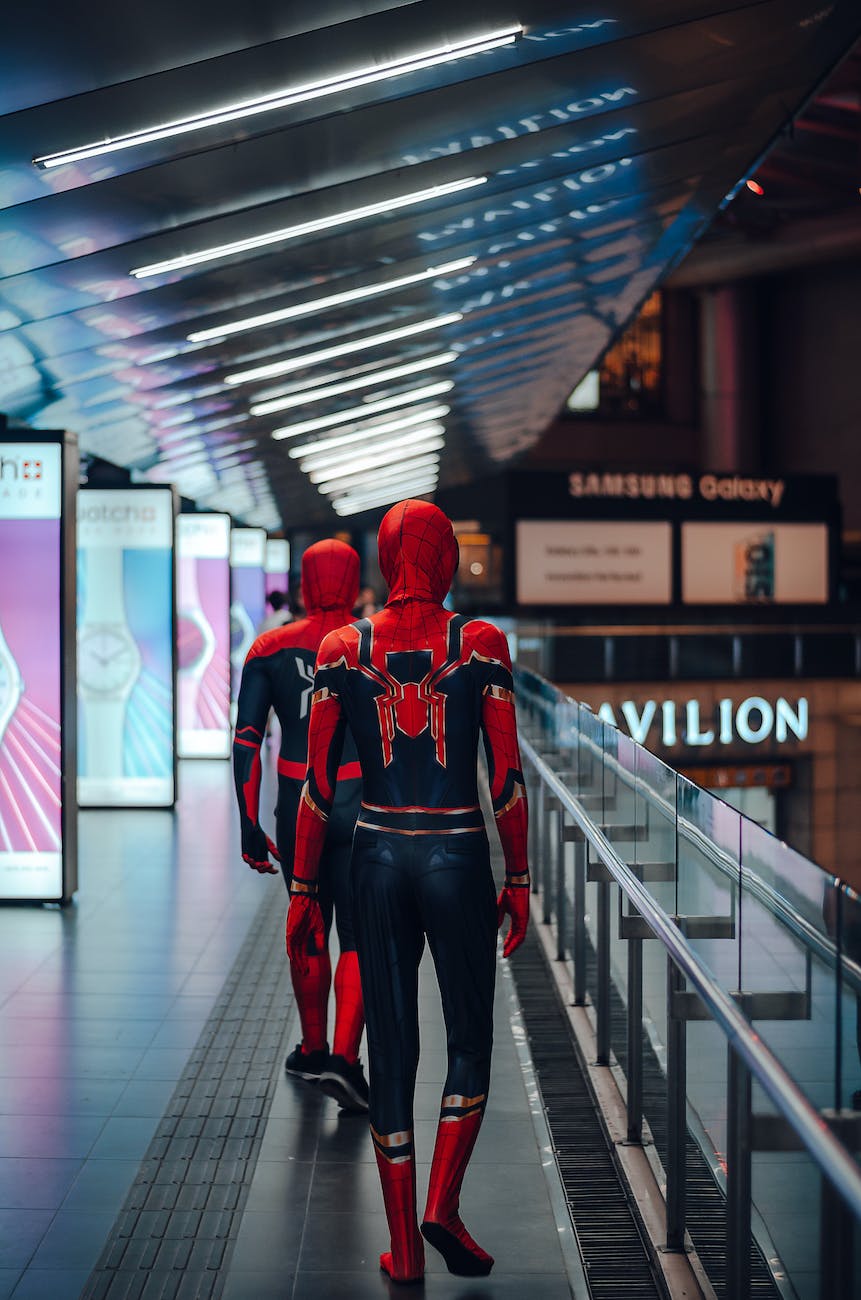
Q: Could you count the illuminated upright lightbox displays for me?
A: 5